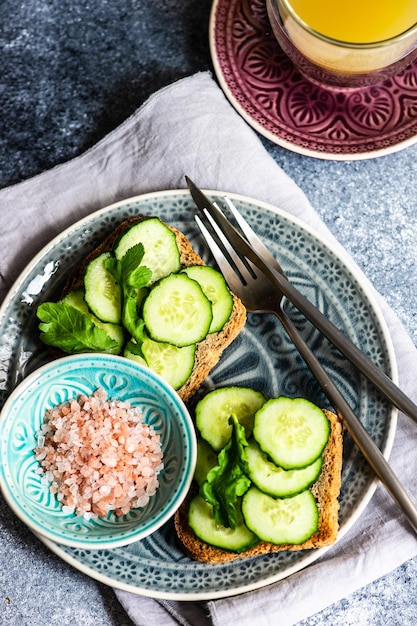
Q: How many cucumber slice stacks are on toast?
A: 2